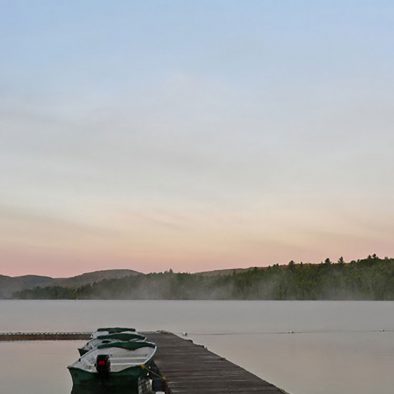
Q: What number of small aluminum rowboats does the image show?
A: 3